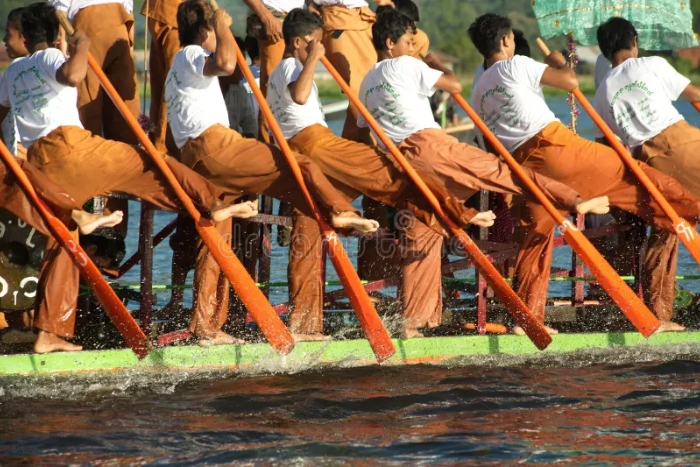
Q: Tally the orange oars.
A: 6